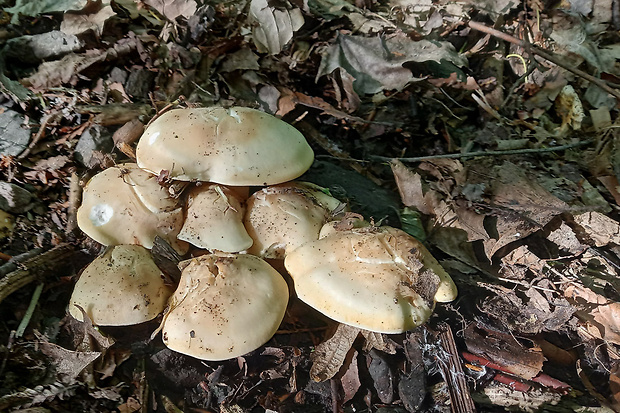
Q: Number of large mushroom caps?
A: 7